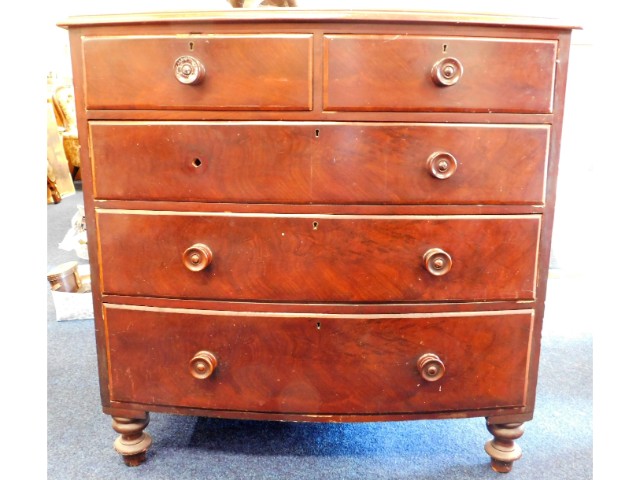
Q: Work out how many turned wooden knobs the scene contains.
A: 7